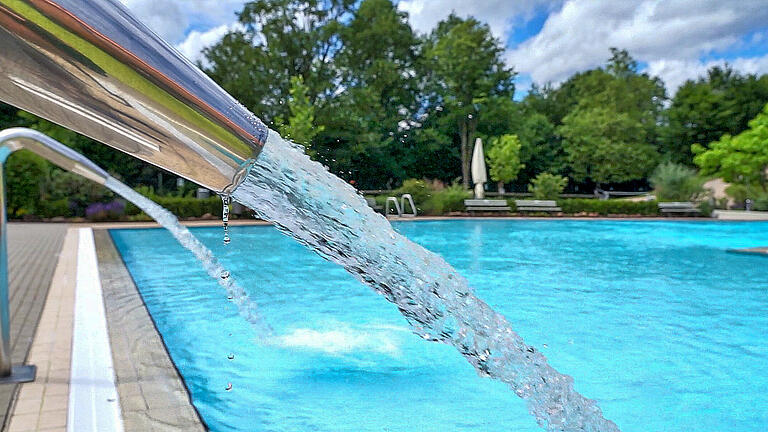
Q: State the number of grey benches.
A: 3